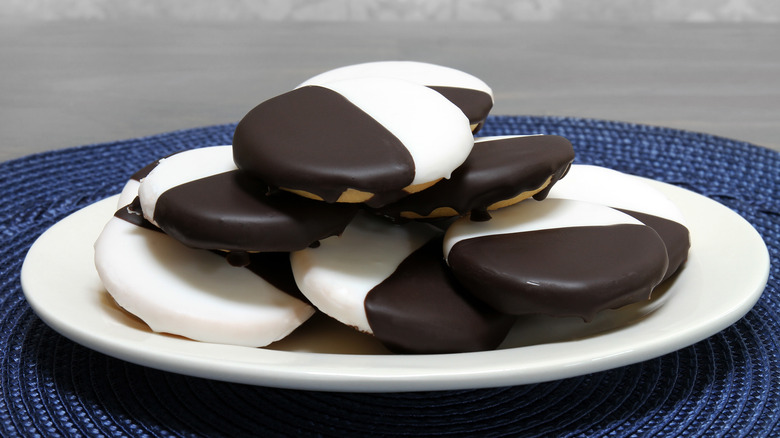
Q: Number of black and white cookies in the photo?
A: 9